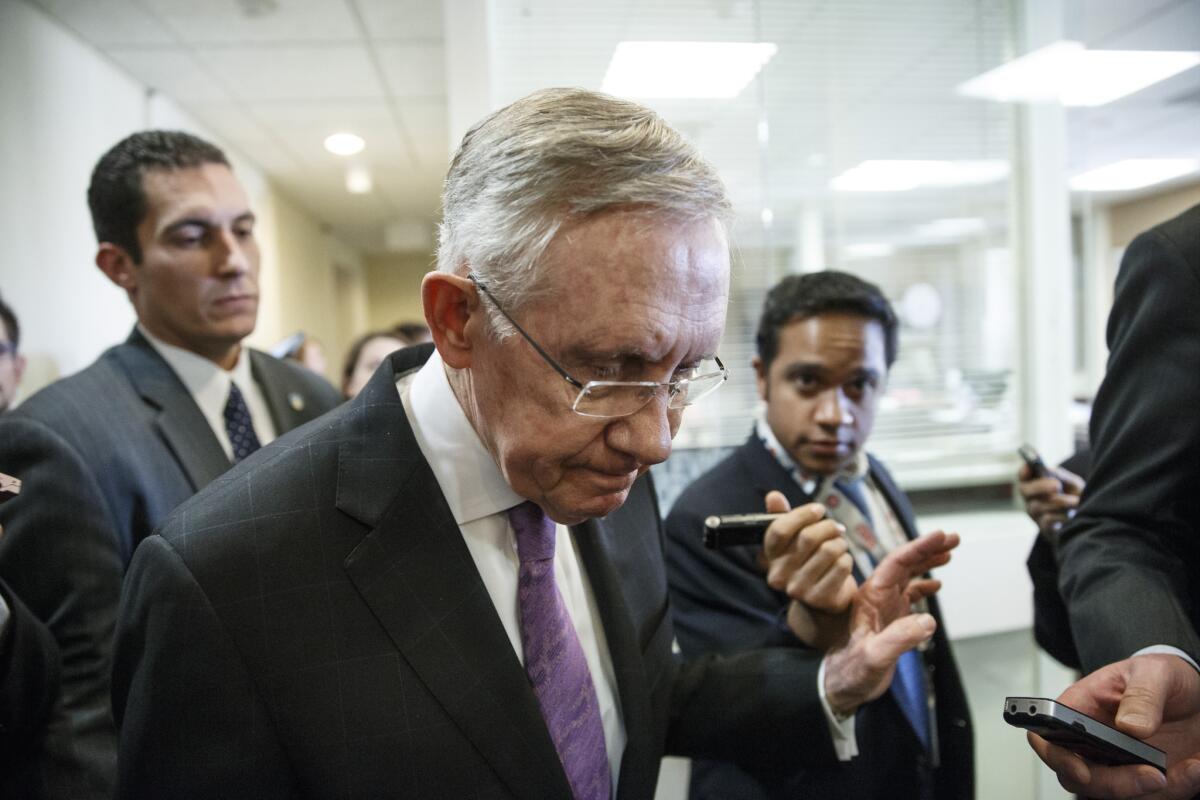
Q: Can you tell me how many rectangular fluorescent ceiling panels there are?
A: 4